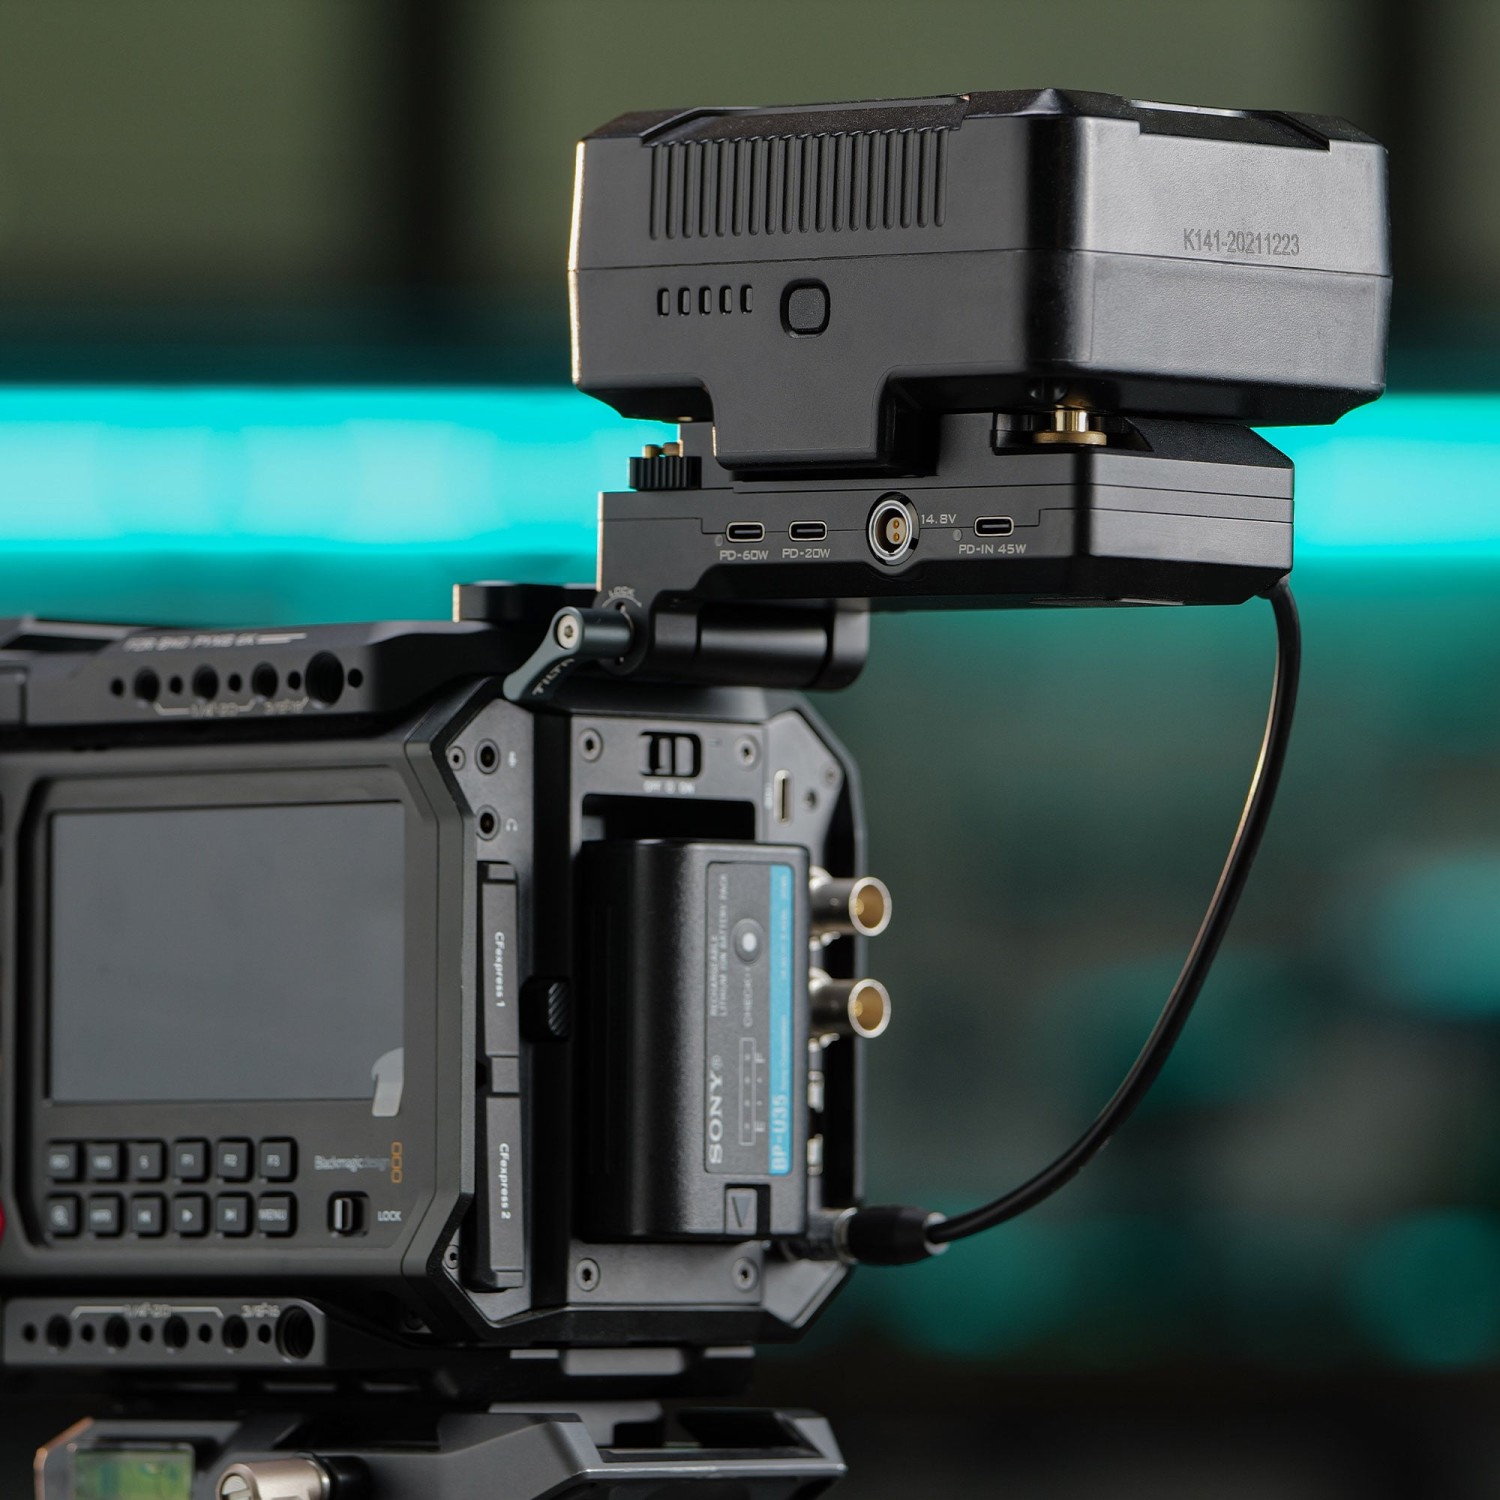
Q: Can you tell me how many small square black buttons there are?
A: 12